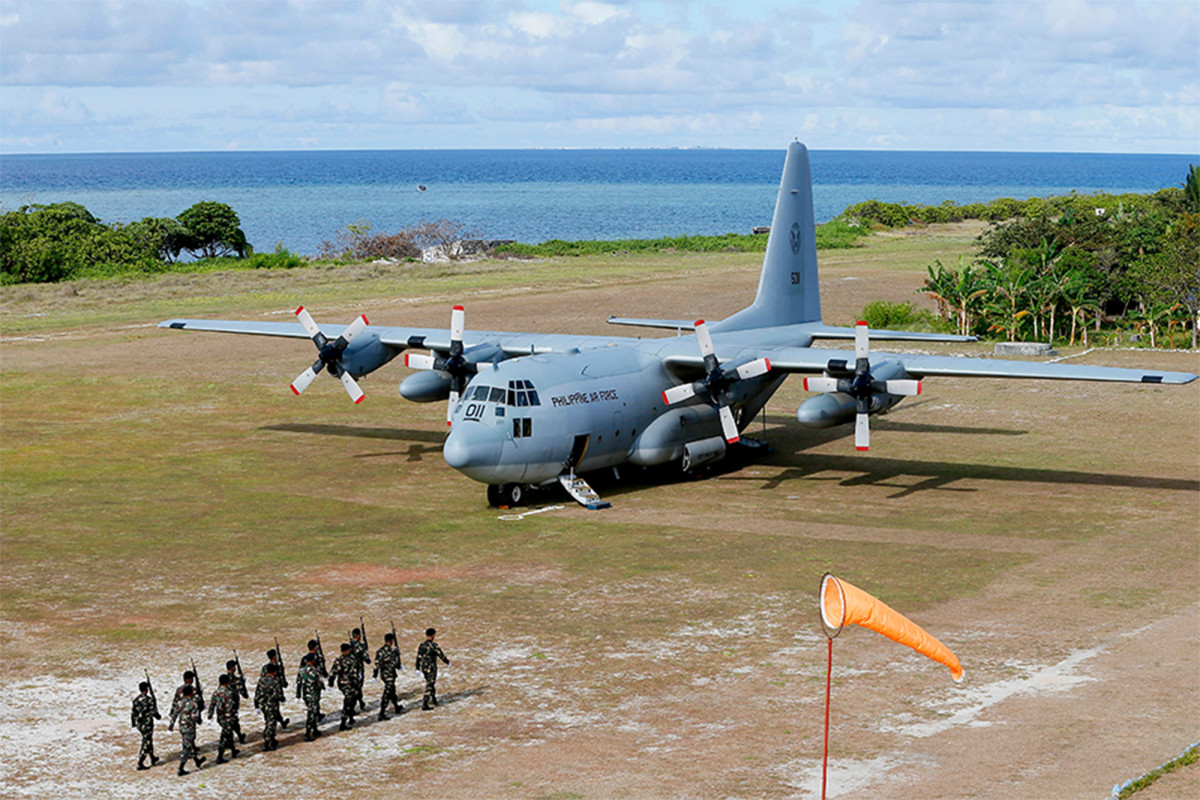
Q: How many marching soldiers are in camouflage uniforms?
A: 13